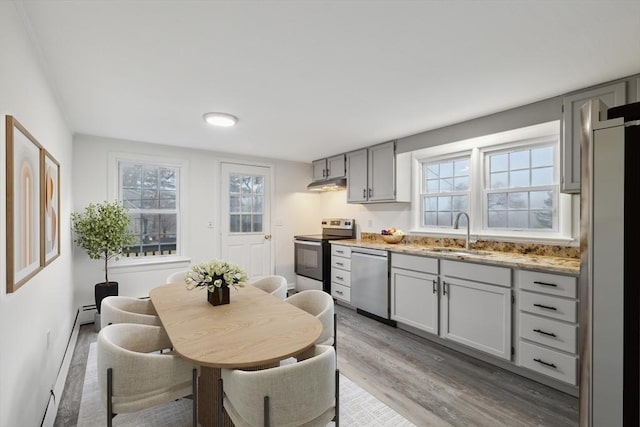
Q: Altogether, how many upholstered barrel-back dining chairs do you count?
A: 6